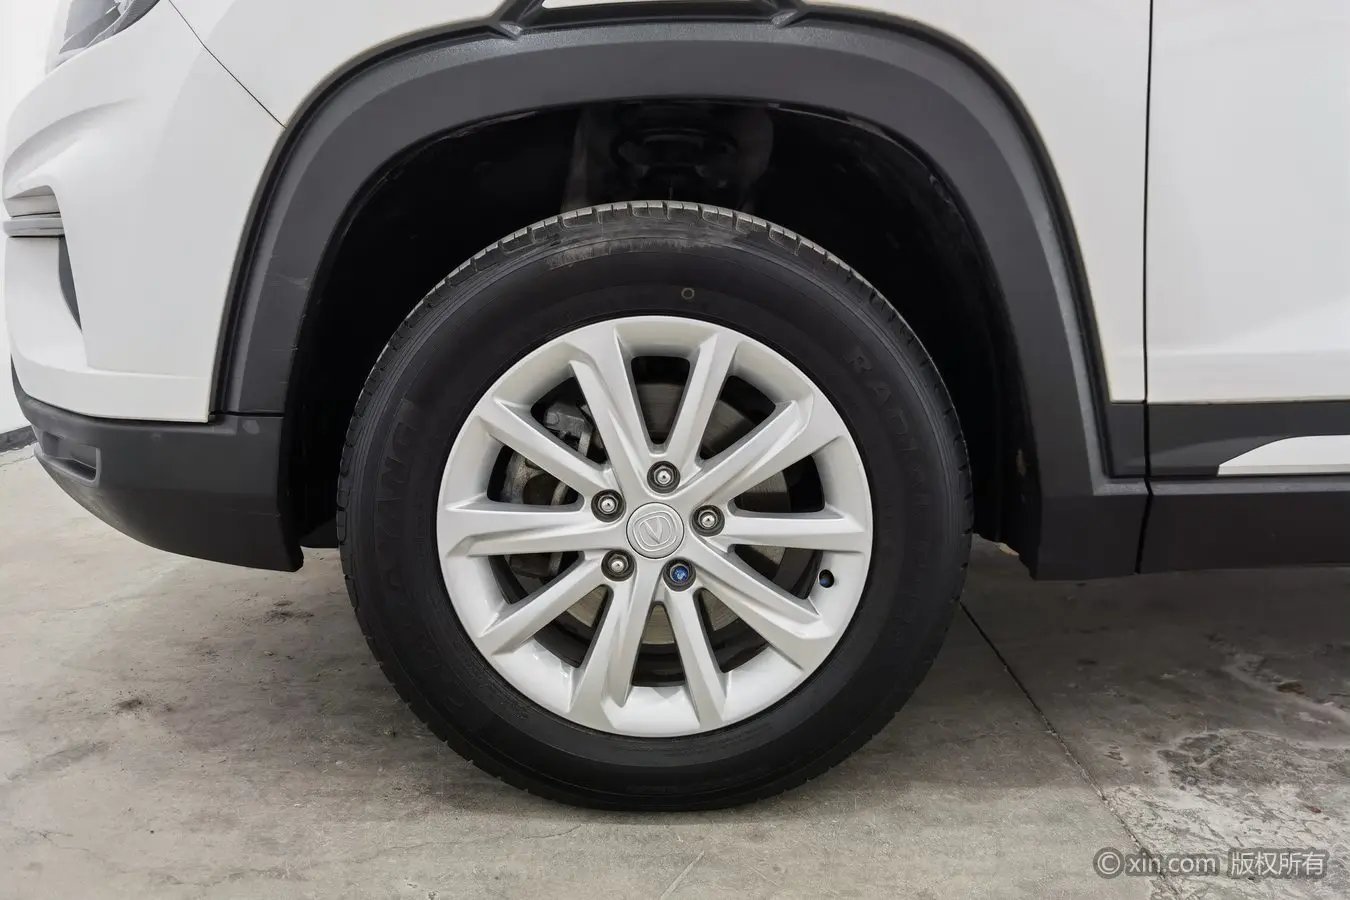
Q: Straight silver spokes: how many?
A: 10